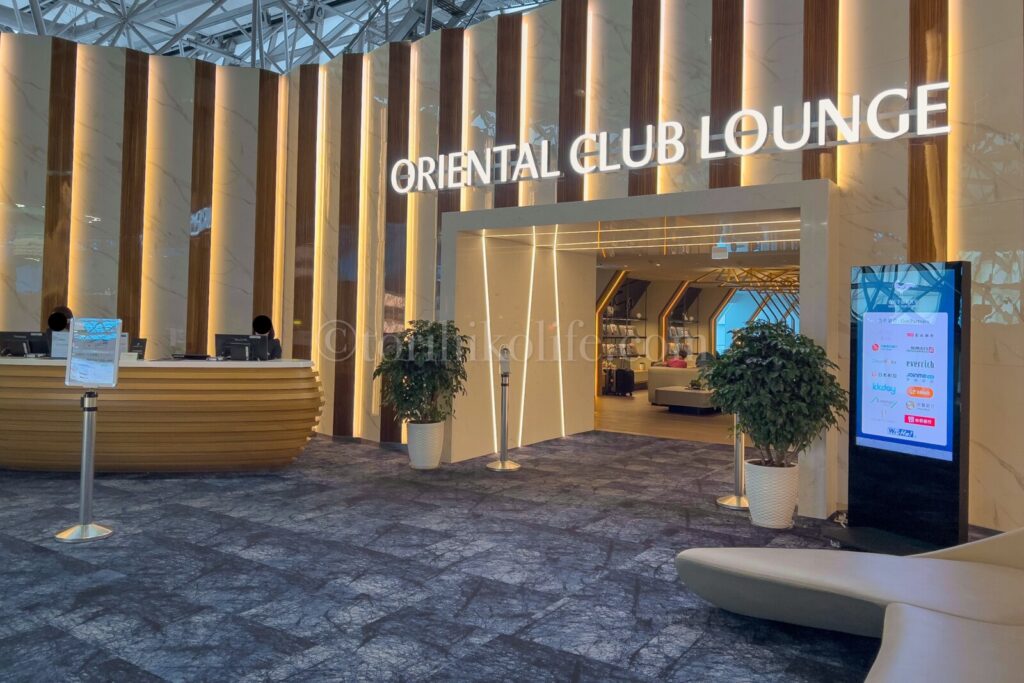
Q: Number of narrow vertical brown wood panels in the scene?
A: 14